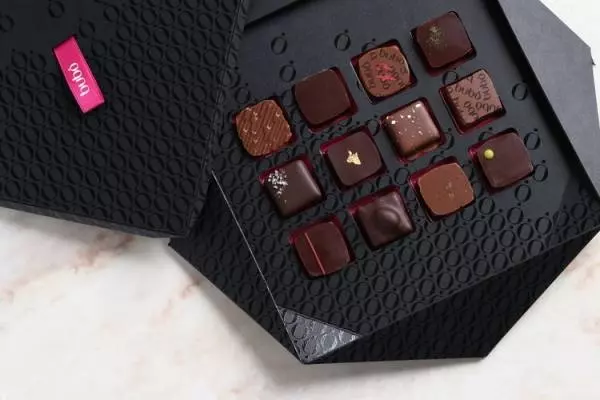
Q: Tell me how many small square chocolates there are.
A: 12